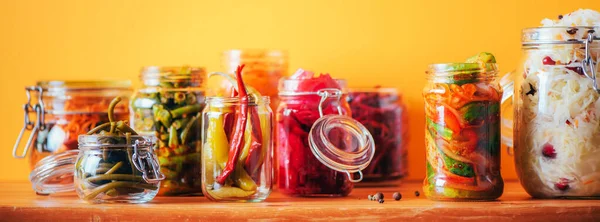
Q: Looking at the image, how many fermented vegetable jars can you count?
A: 9